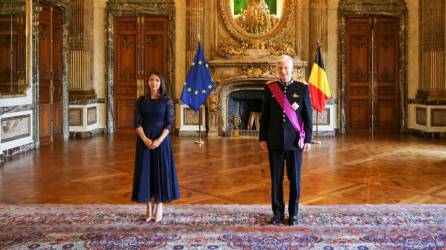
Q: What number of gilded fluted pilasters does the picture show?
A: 4